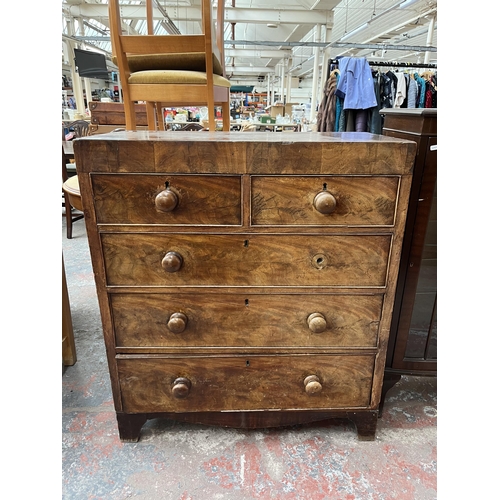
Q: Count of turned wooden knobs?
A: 7